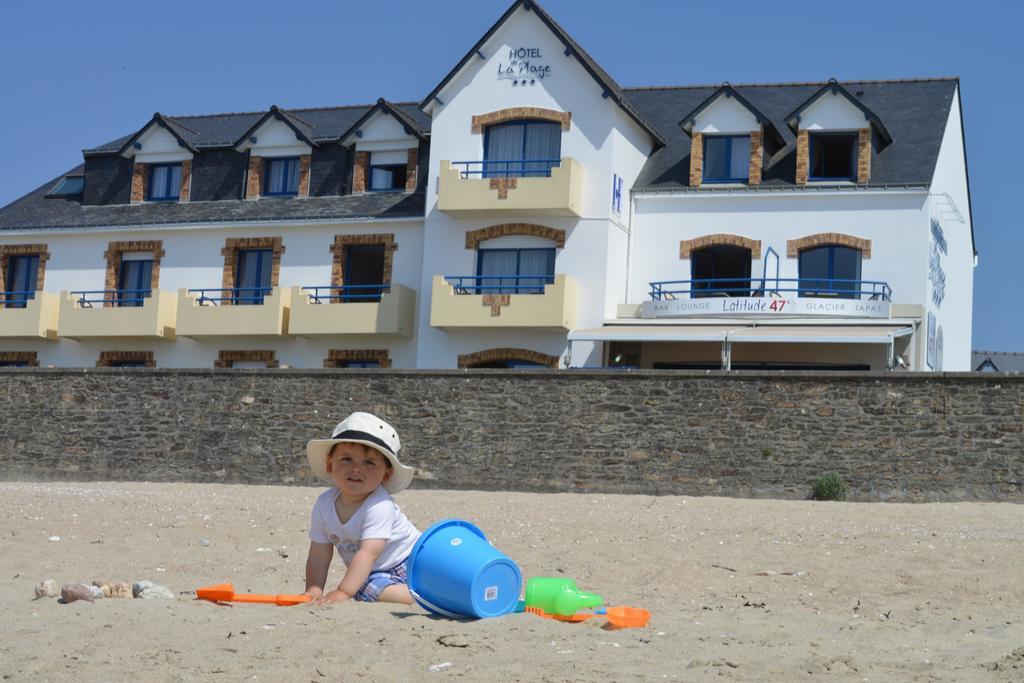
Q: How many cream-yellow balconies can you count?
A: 6